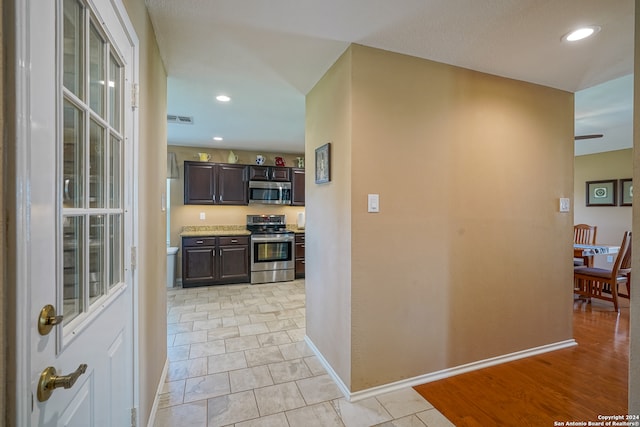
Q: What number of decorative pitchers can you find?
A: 5